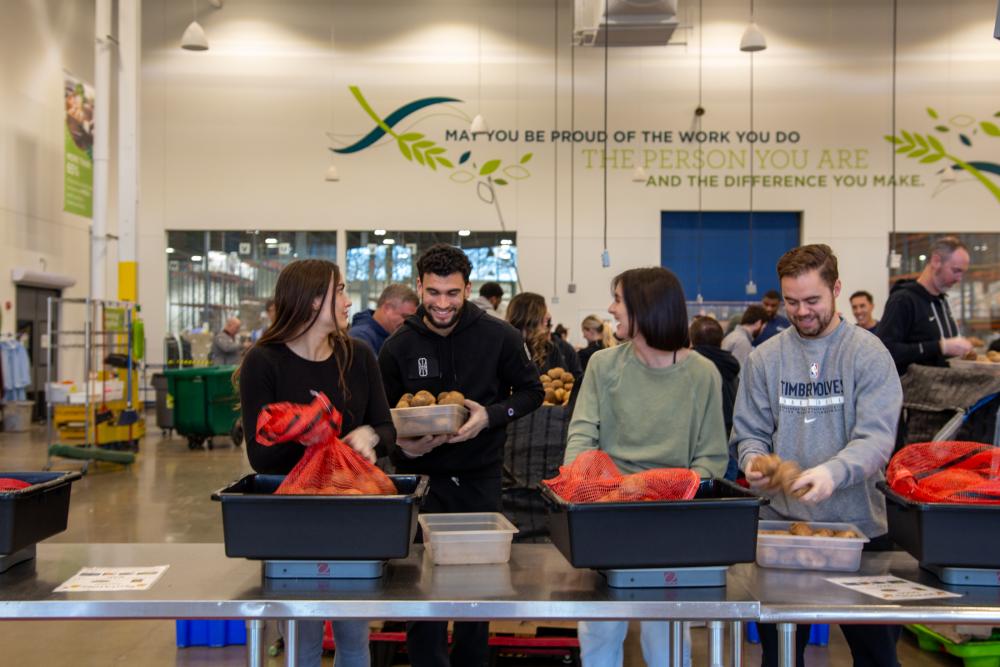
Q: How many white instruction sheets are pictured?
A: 2